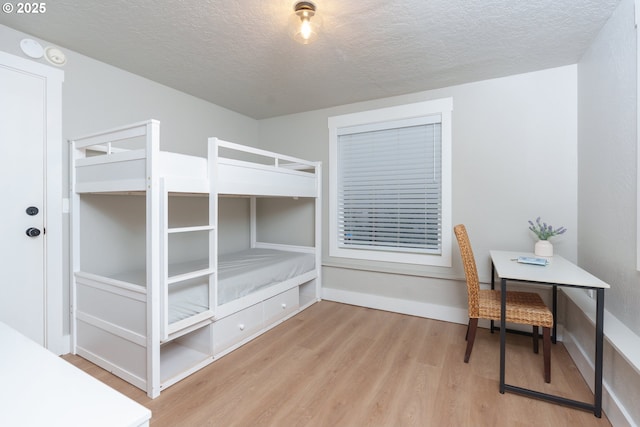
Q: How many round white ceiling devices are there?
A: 2